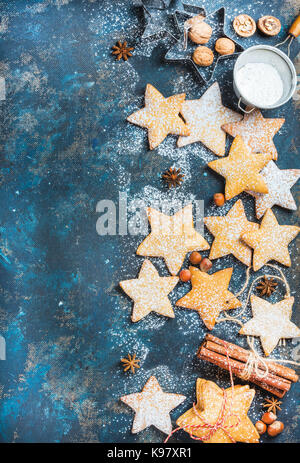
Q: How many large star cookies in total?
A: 13